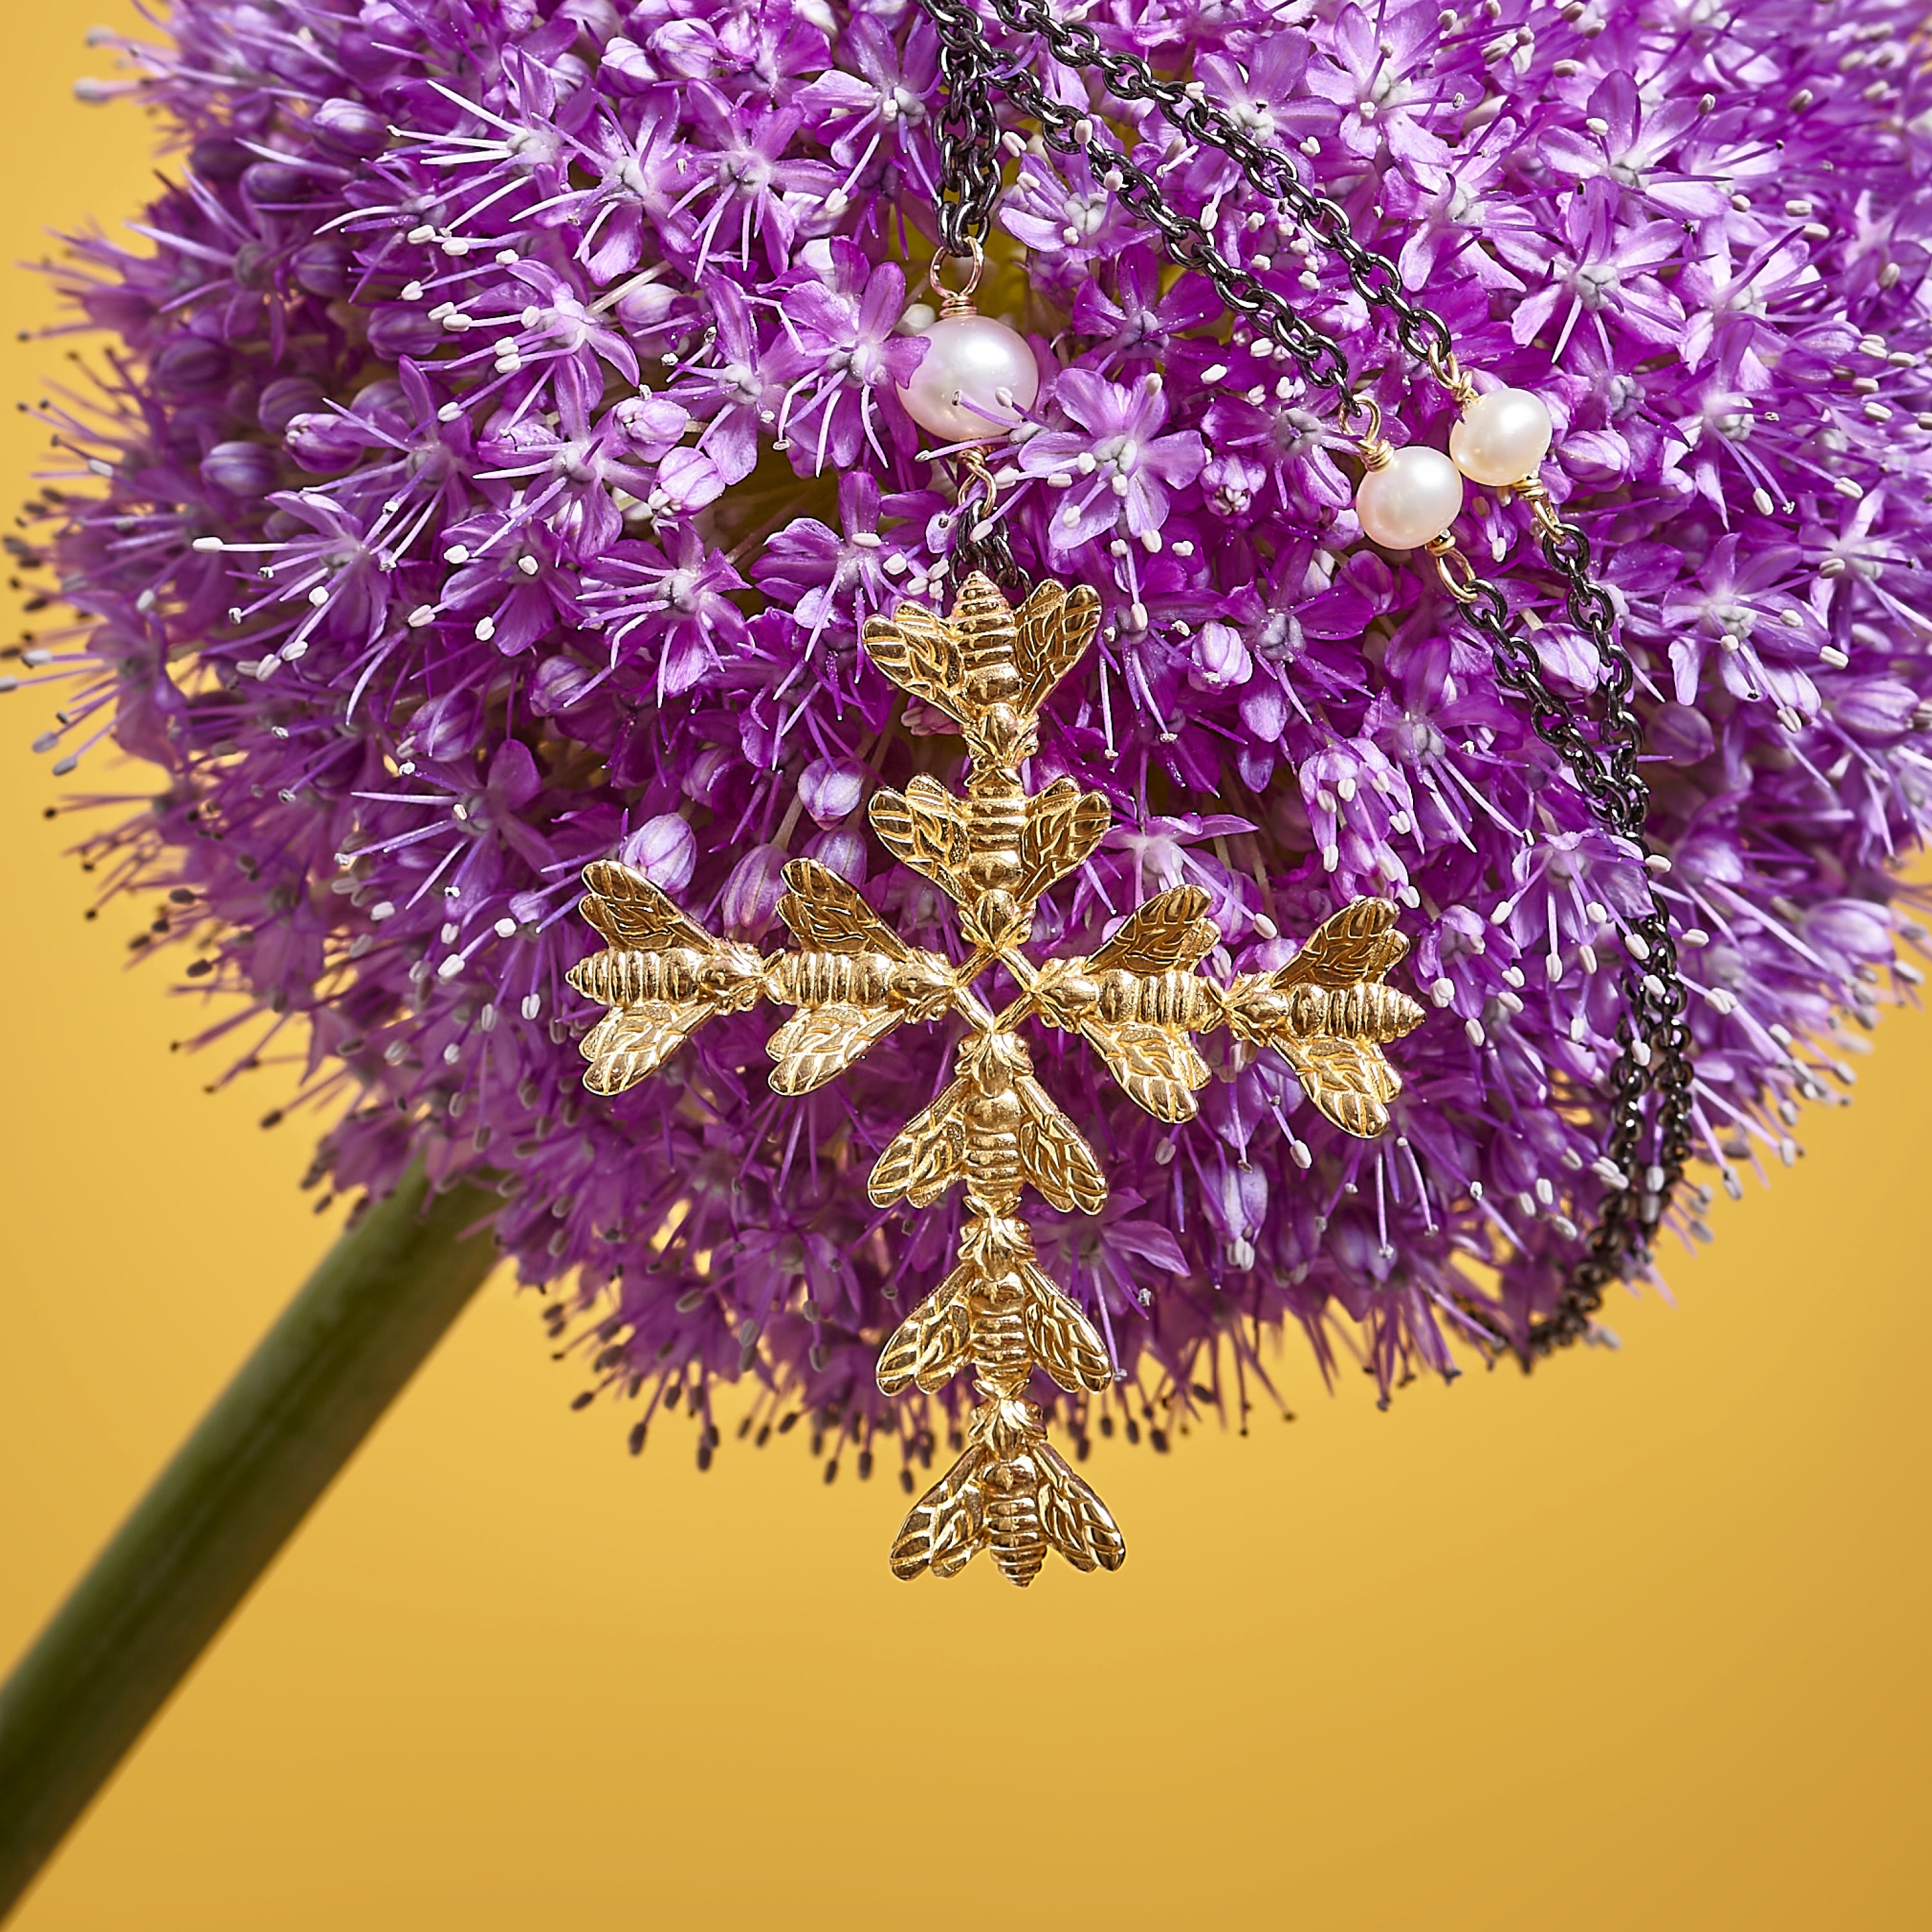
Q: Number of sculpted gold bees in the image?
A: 9